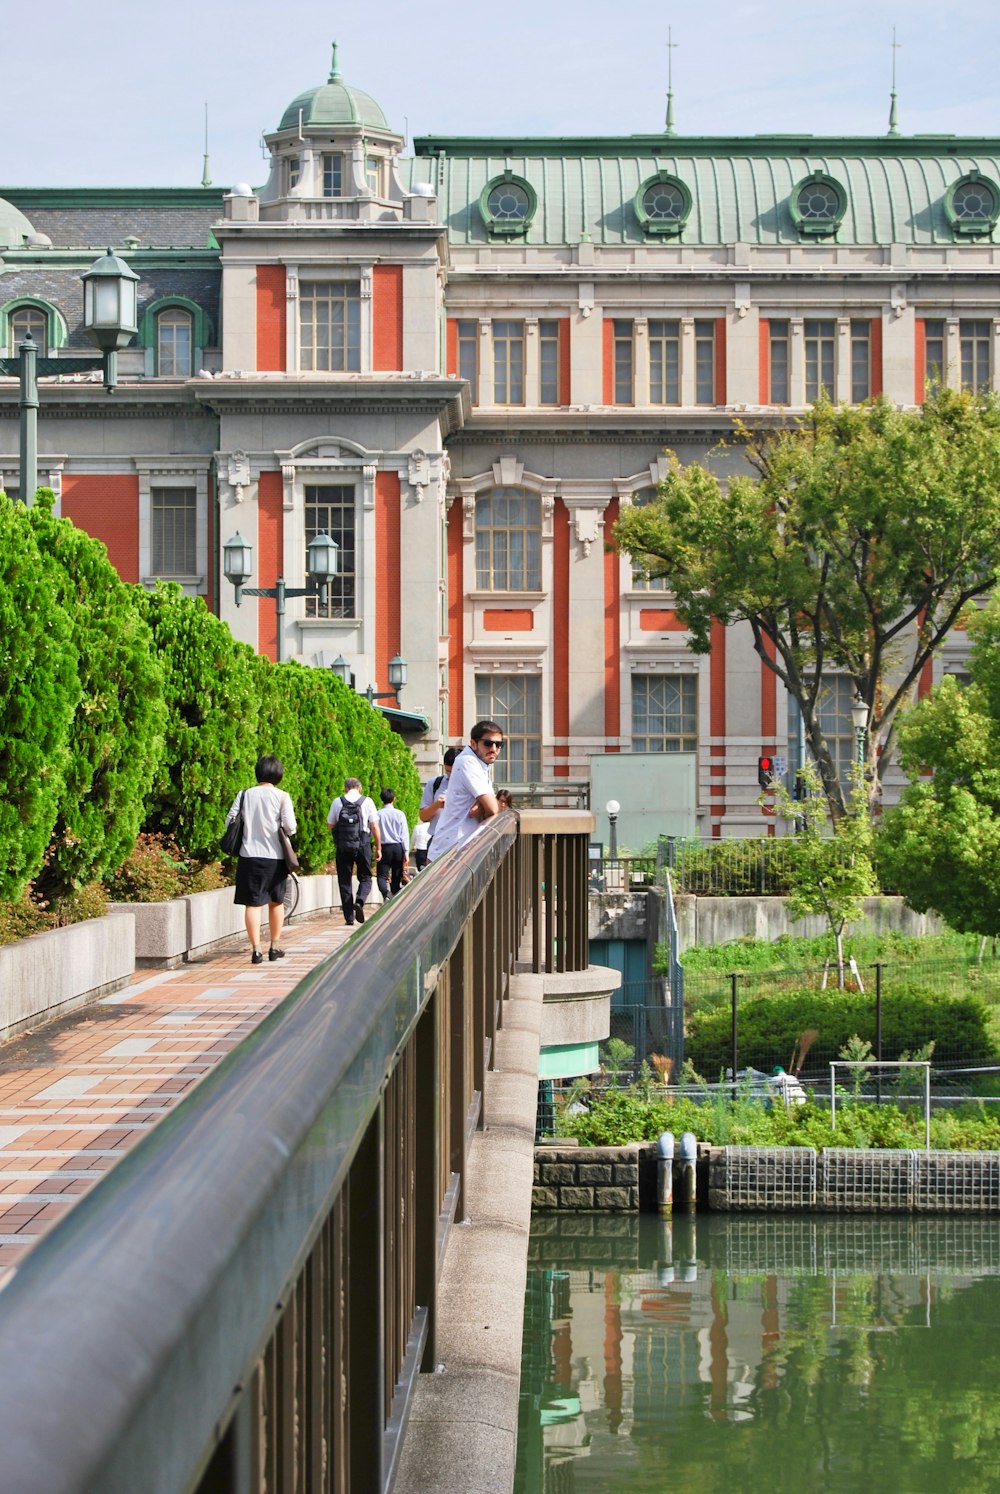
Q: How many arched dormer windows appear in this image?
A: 2